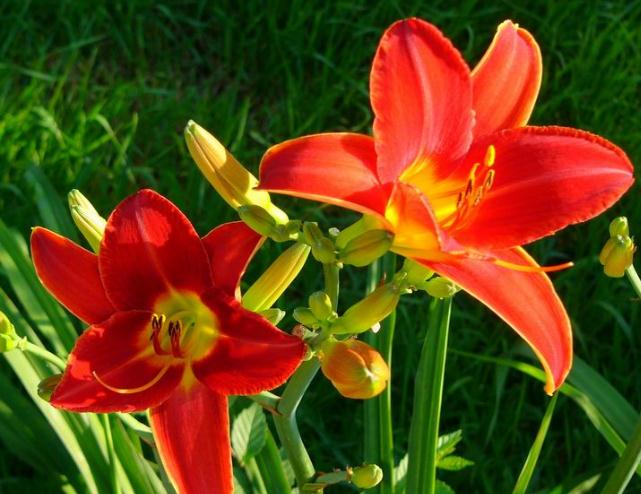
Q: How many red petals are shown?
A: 12